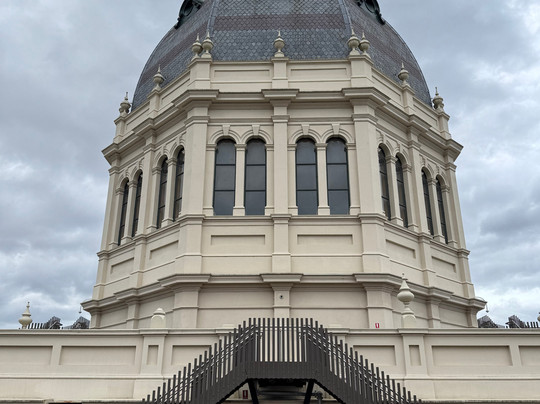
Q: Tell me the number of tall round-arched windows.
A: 12